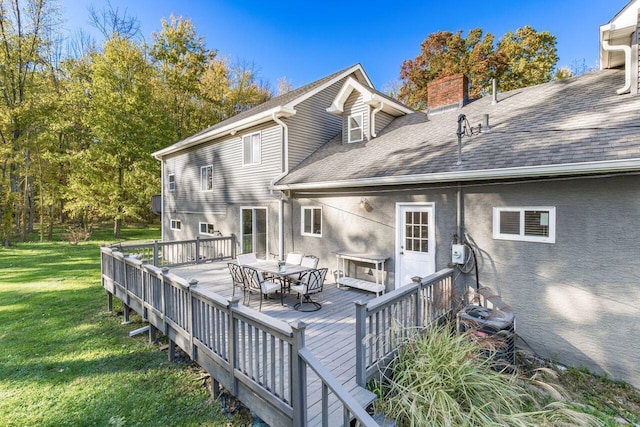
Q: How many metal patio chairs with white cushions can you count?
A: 6